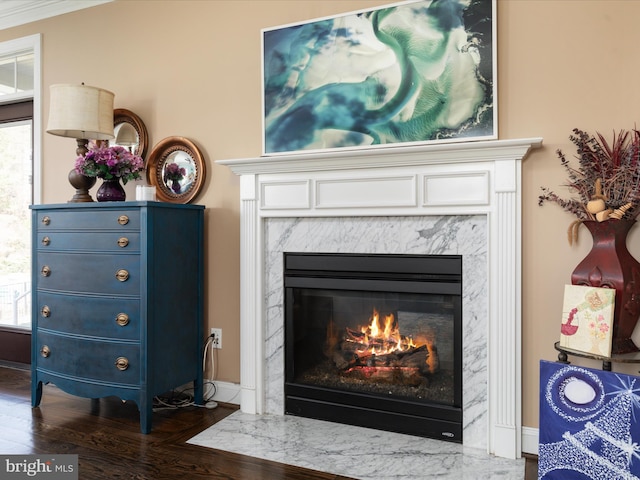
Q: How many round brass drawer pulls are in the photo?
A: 10